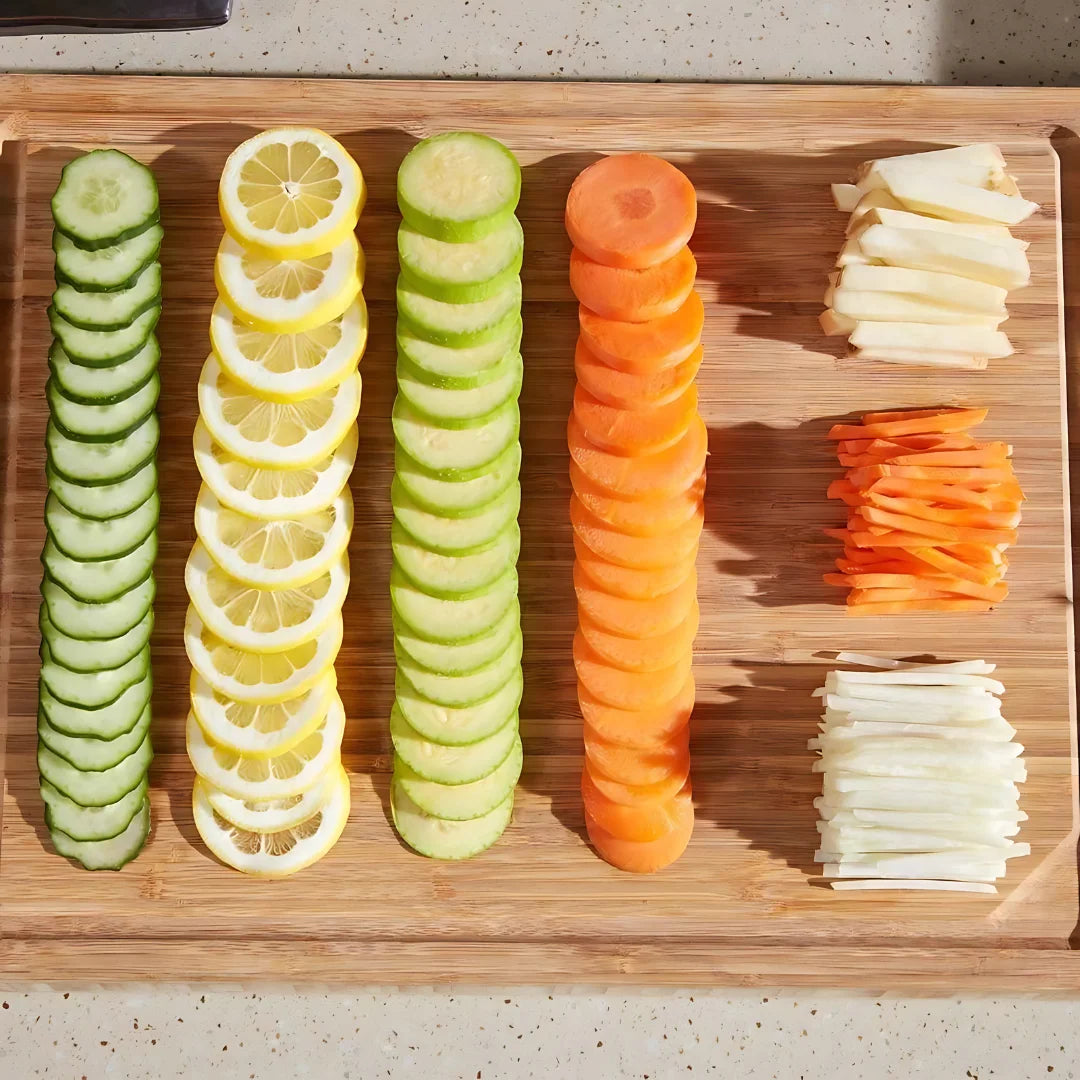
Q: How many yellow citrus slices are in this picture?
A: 12